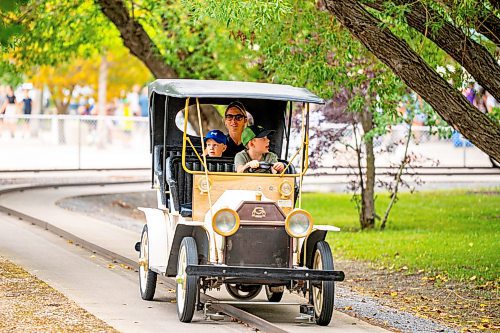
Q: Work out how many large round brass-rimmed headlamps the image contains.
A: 2